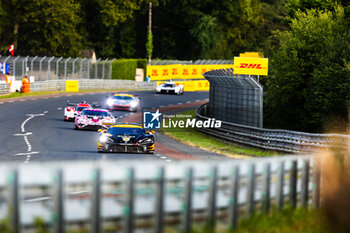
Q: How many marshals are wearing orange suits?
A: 2